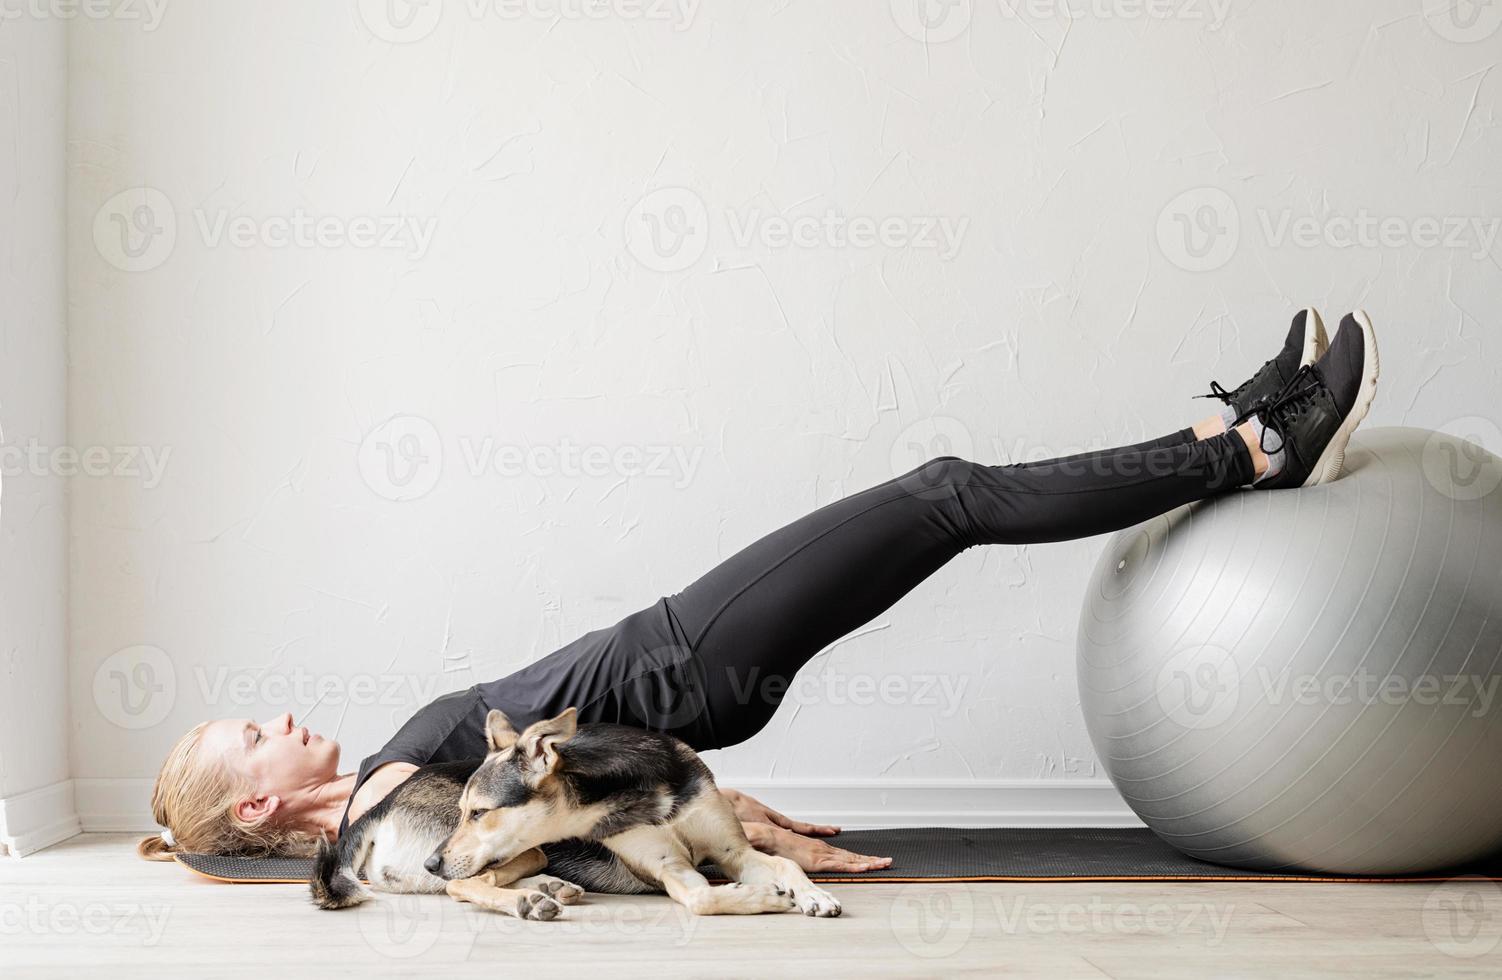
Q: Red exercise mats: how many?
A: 0